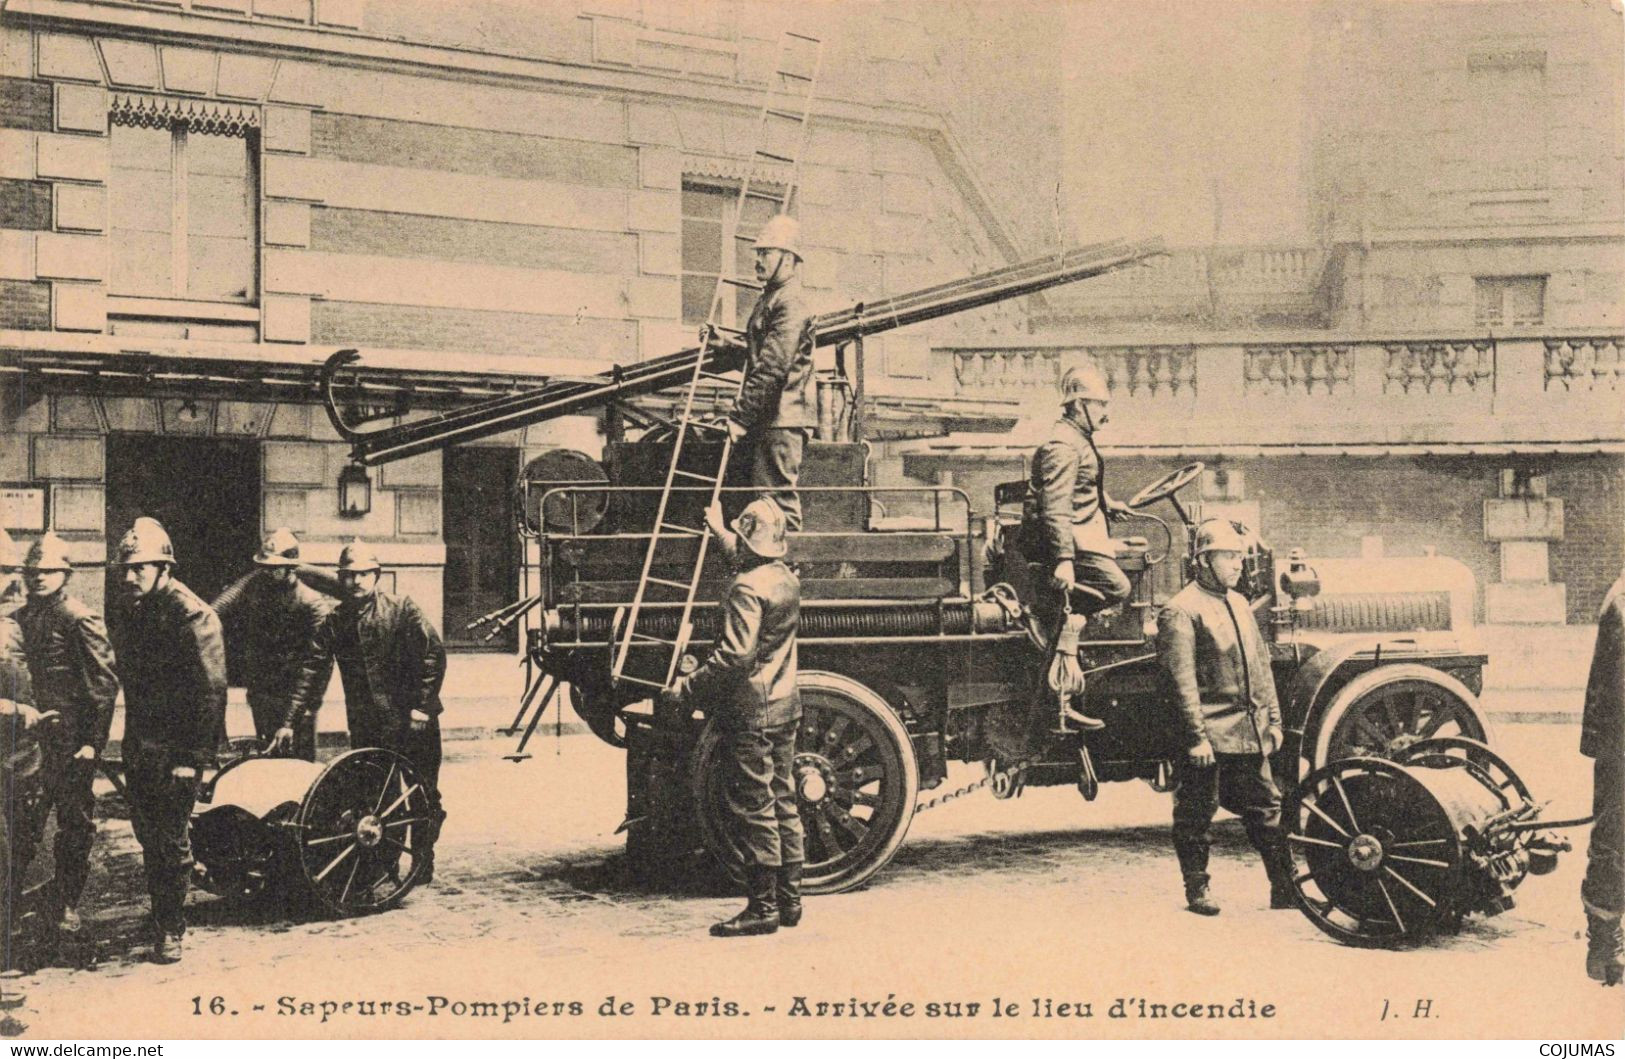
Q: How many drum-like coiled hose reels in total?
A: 2